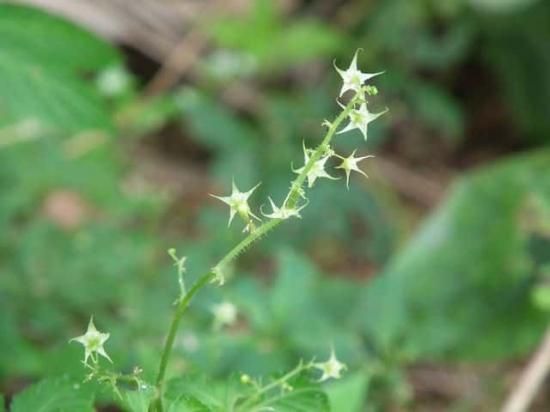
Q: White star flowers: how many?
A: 8